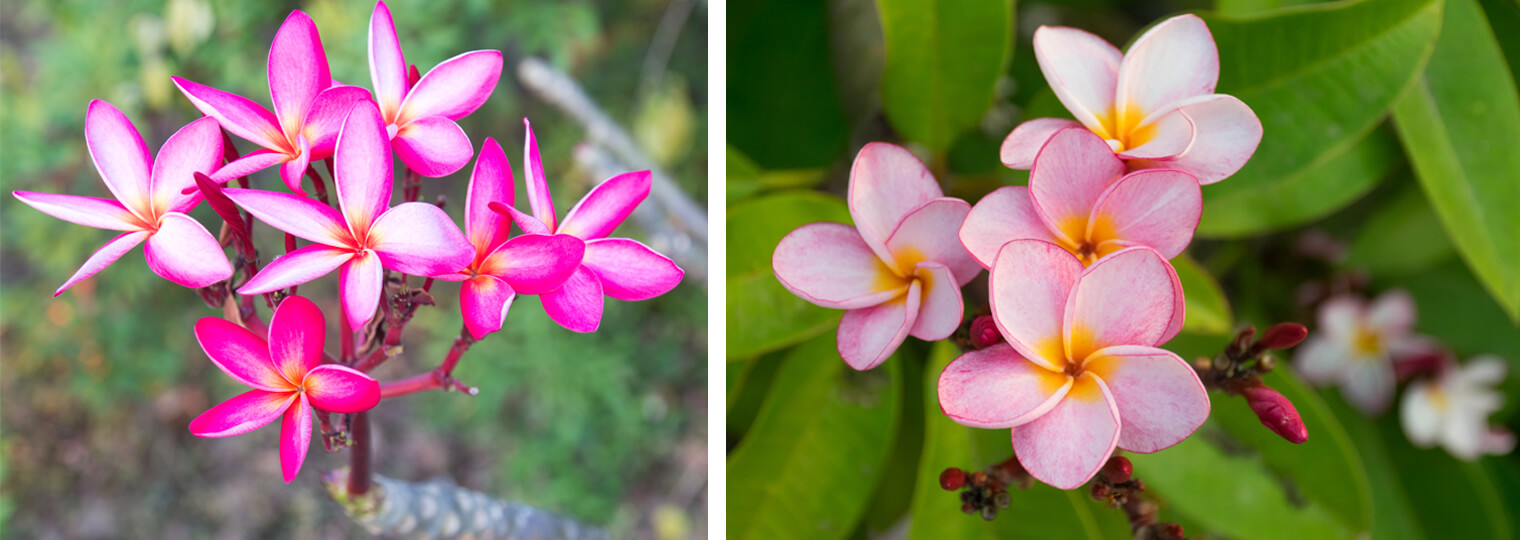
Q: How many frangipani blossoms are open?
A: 13